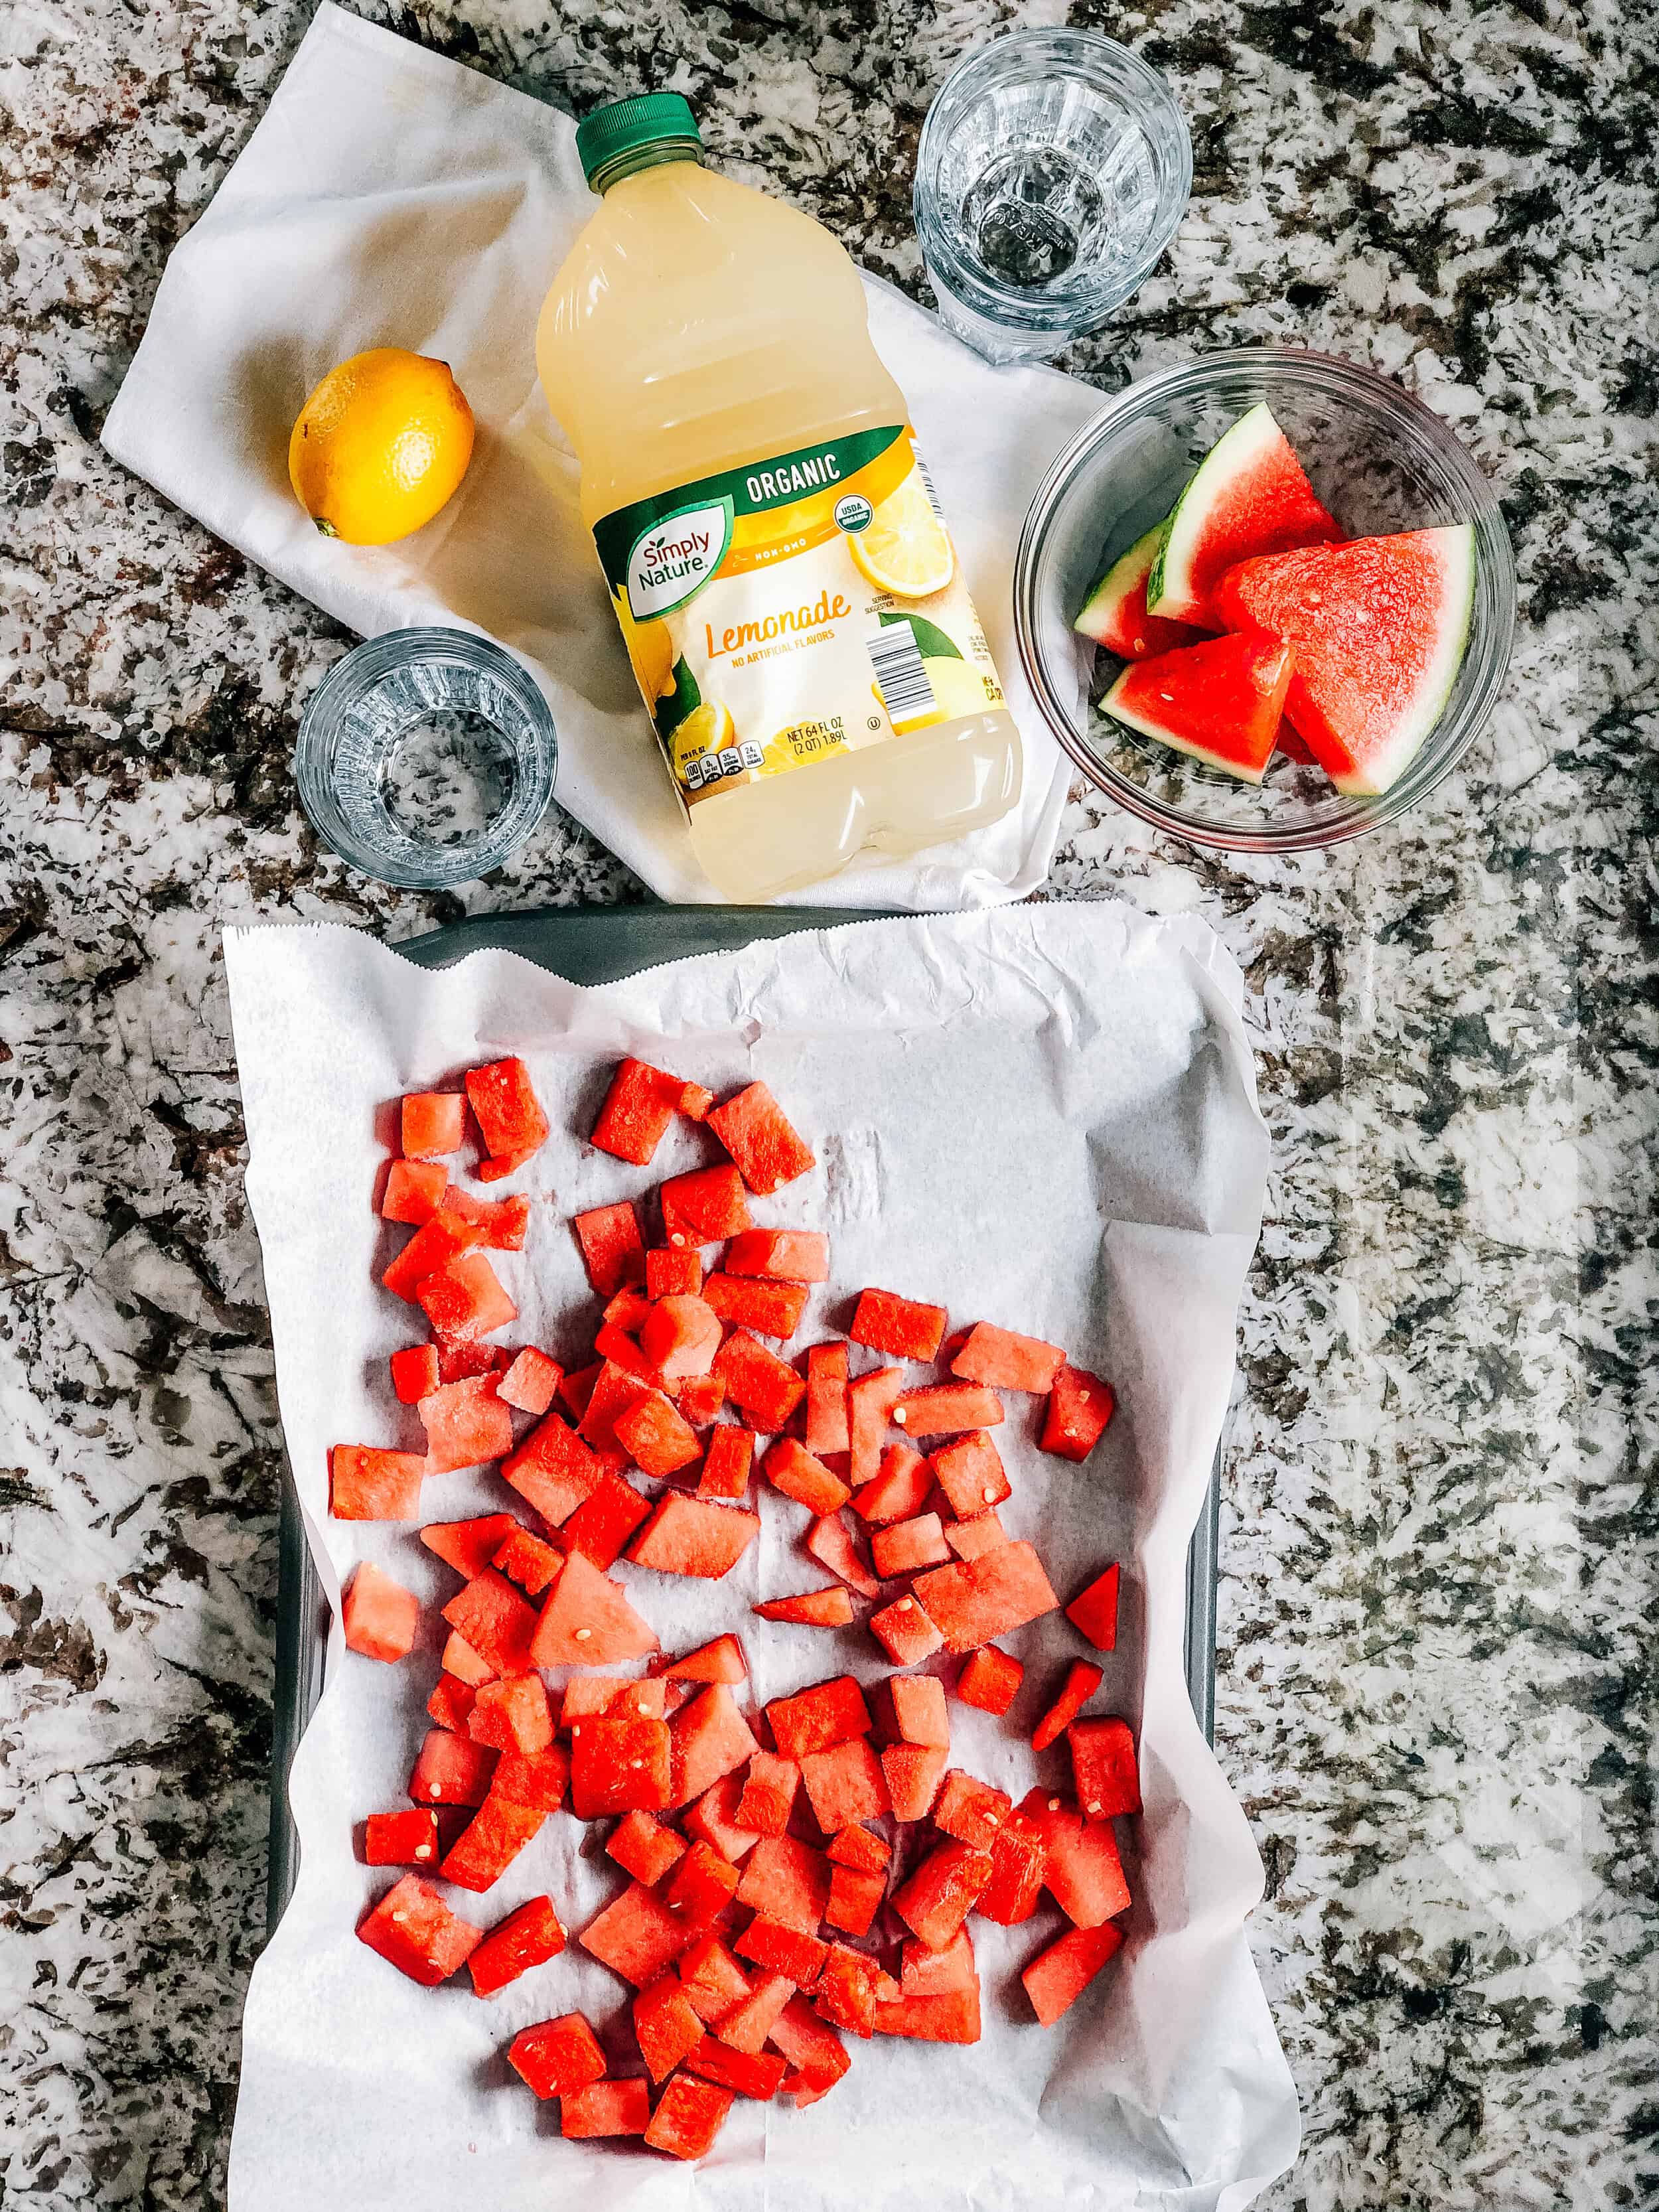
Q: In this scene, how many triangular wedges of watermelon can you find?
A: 4